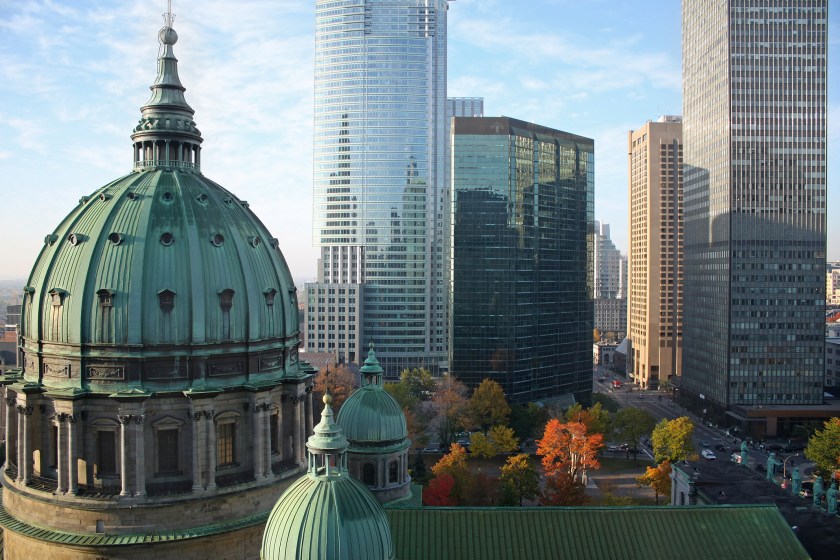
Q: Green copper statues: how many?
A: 5